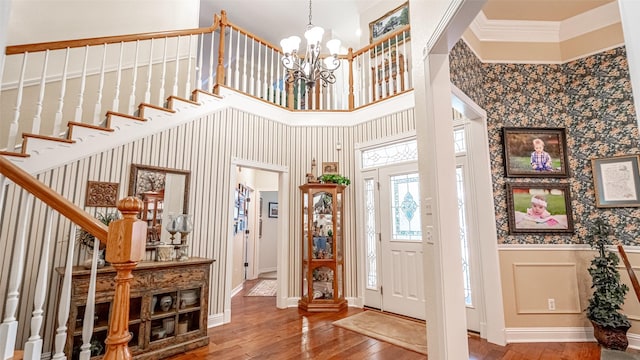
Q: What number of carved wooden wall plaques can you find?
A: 1